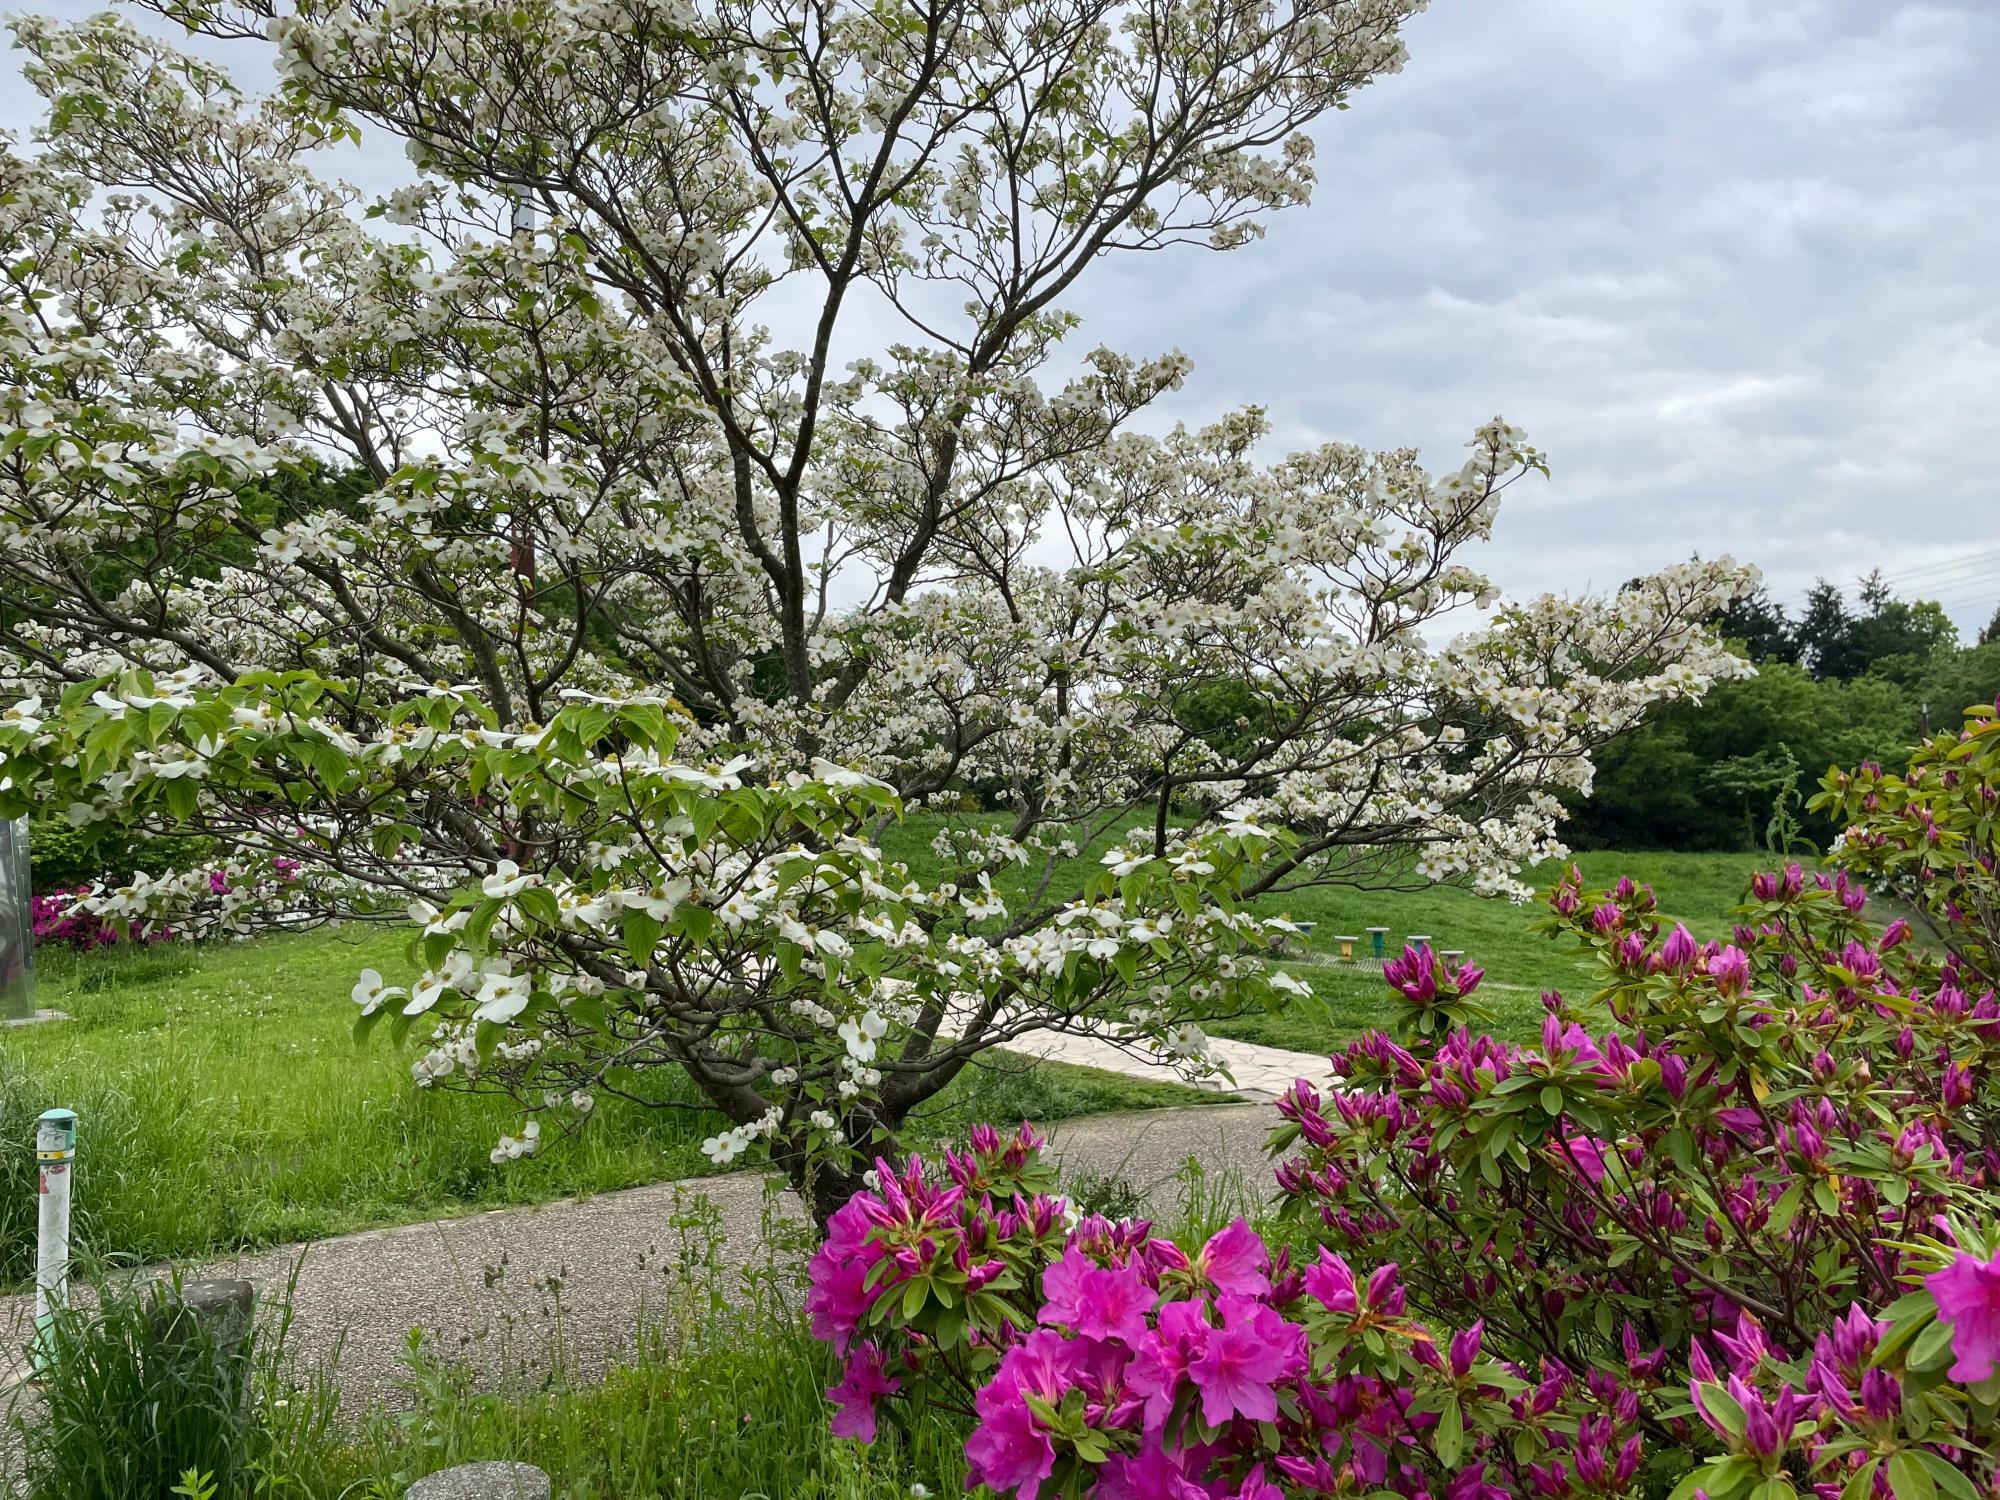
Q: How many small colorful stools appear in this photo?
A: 5